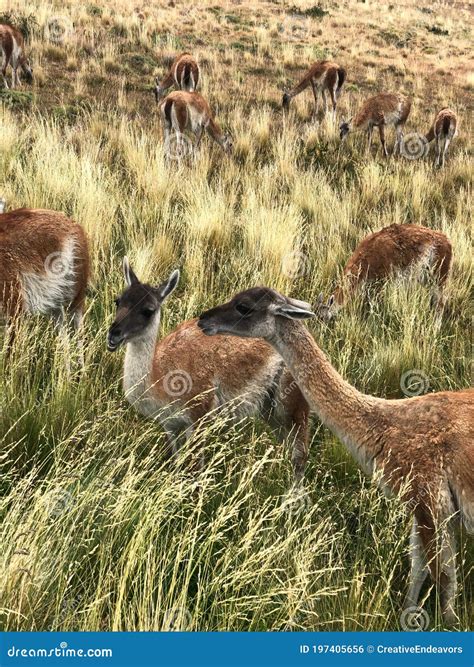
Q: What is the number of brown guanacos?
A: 10